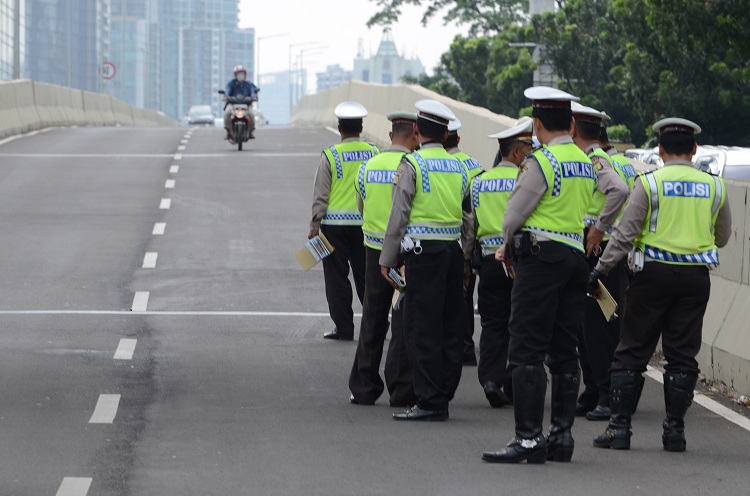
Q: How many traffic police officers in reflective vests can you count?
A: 9